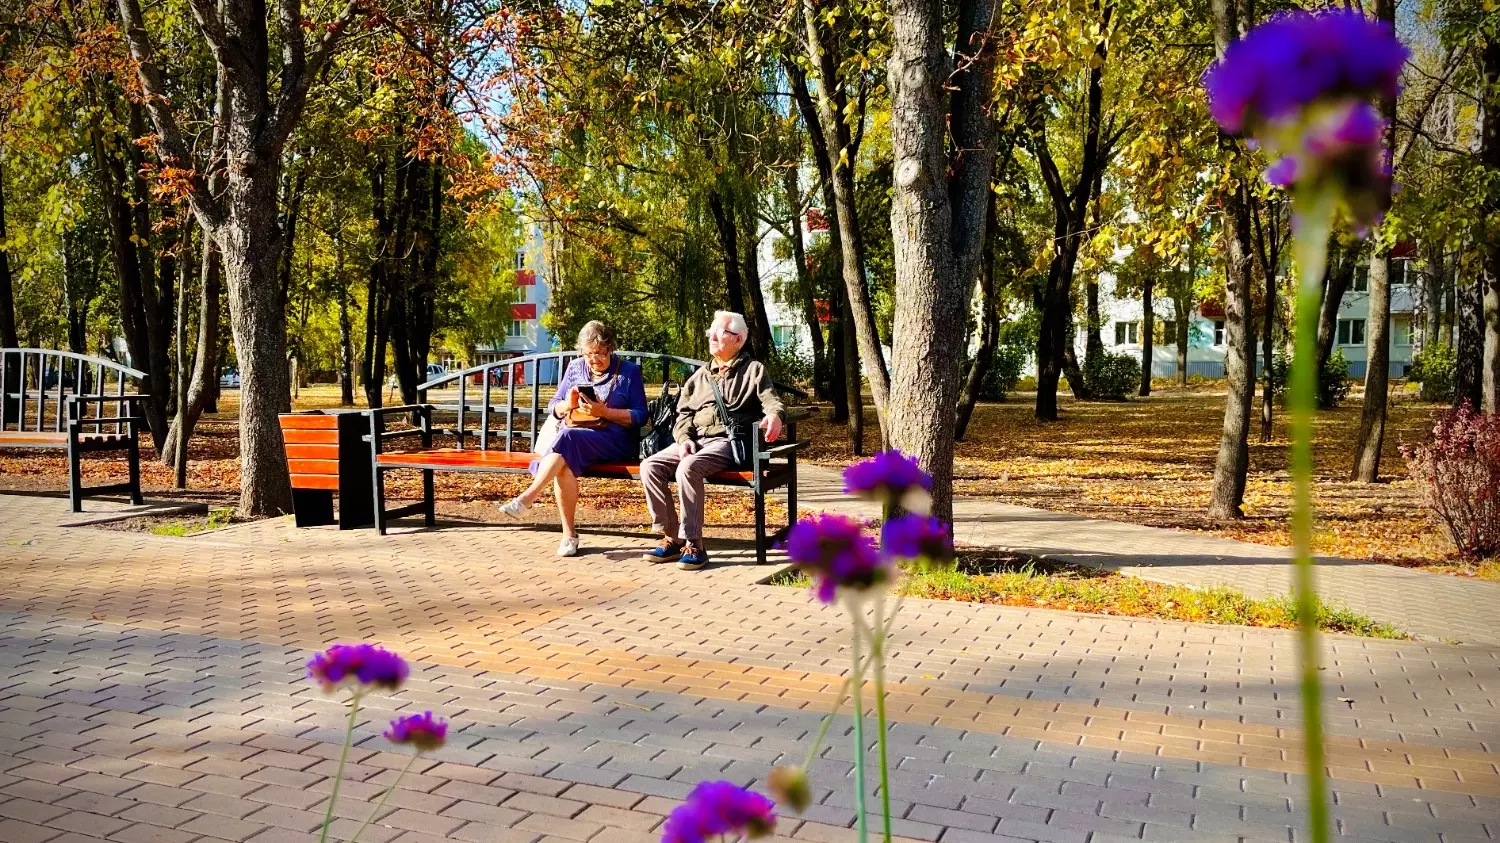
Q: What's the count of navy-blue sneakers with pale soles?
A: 2